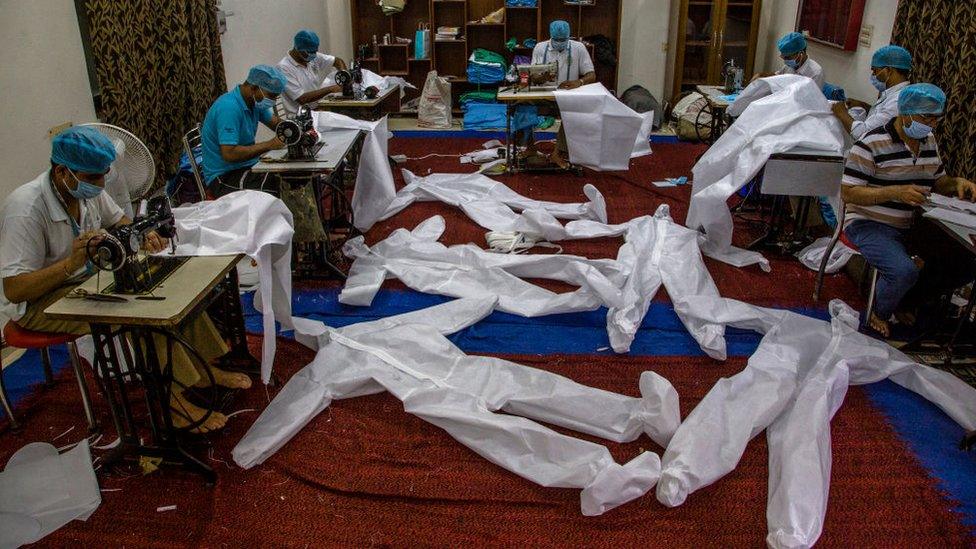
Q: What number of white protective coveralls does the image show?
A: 5